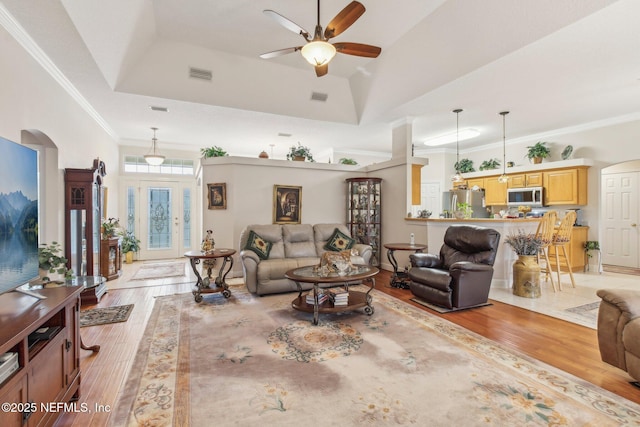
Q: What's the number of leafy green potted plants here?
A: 11